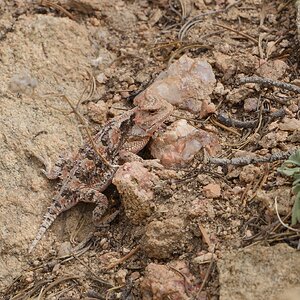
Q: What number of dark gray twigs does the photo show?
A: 3